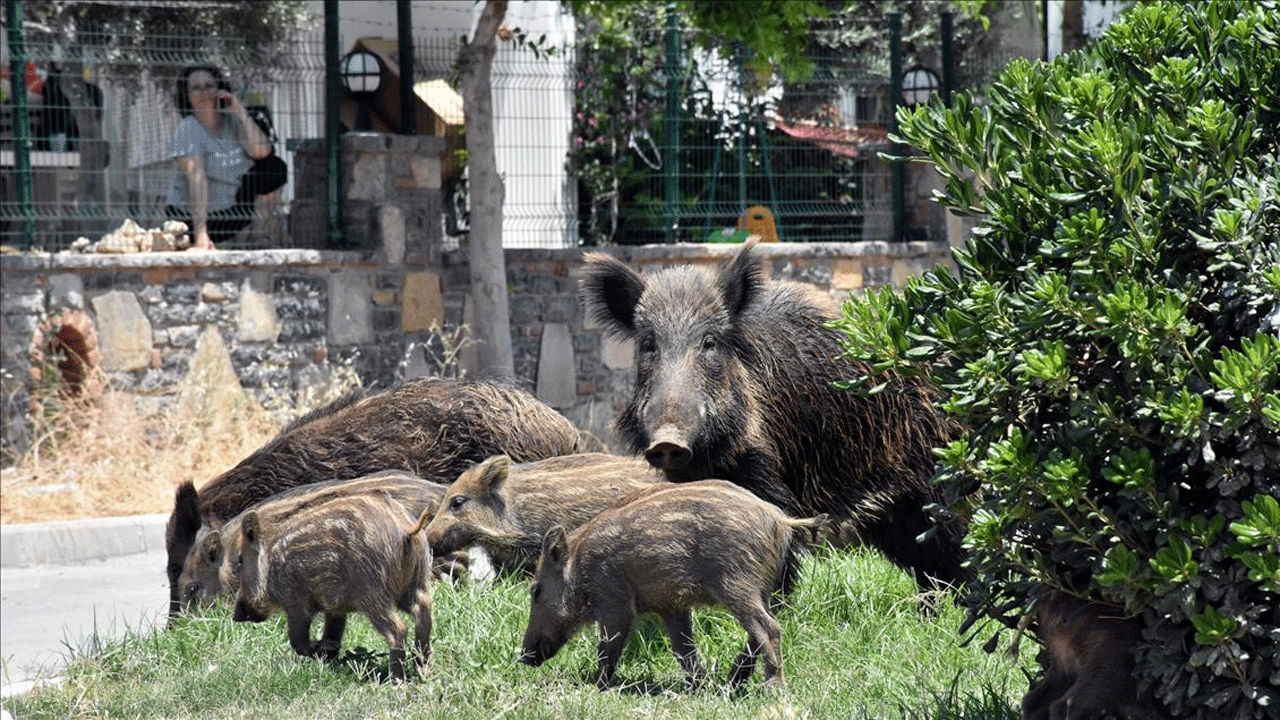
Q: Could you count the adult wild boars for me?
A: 2